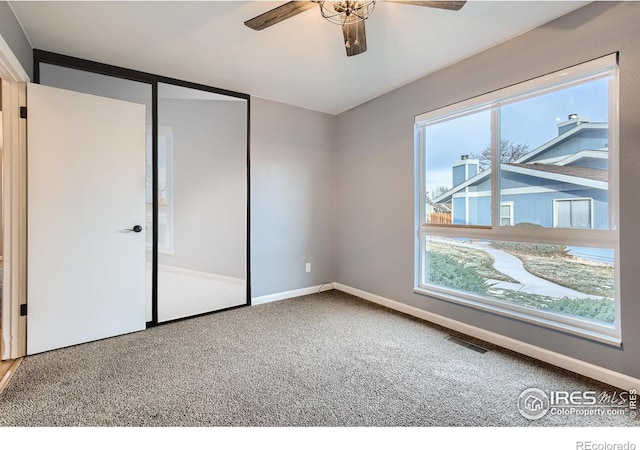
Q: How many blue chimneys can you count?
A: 2